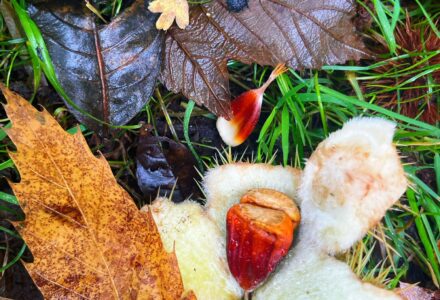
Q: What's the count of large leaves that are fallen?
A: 3